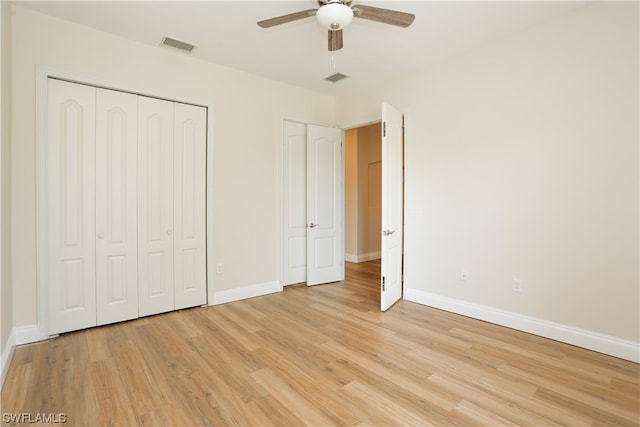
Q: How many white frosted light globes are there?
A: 1